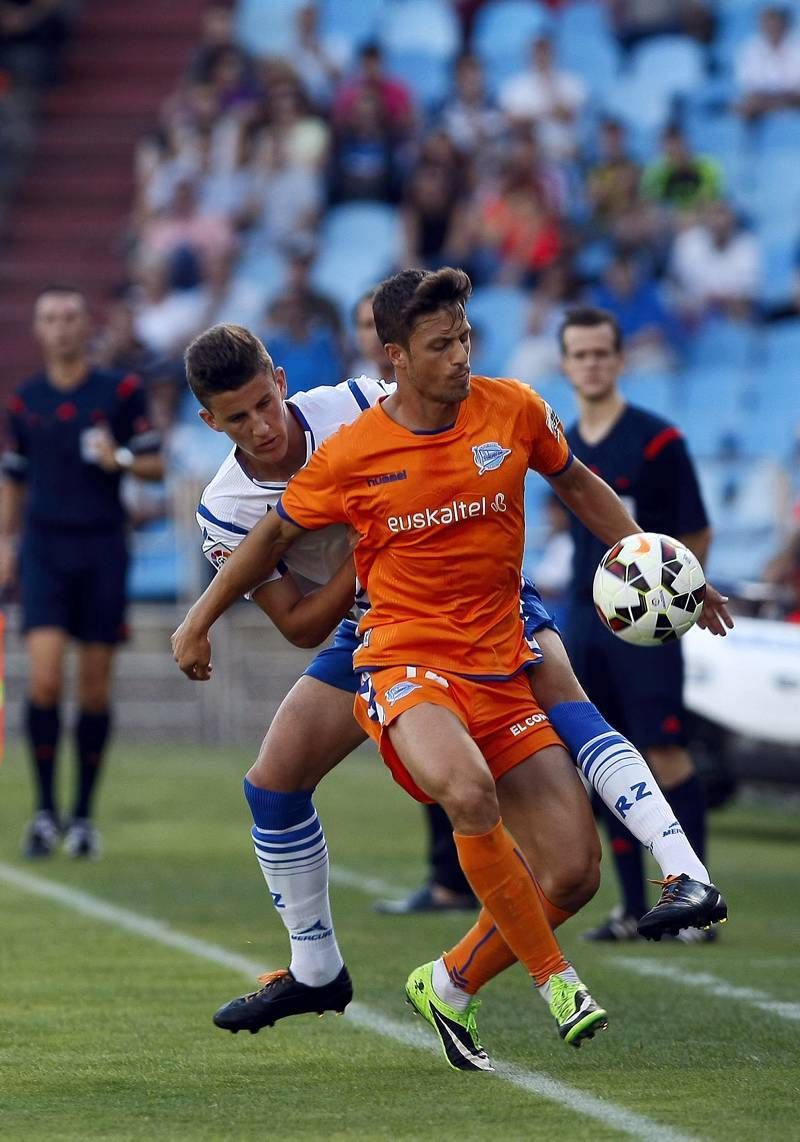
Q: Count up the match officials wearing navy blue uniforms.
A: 2